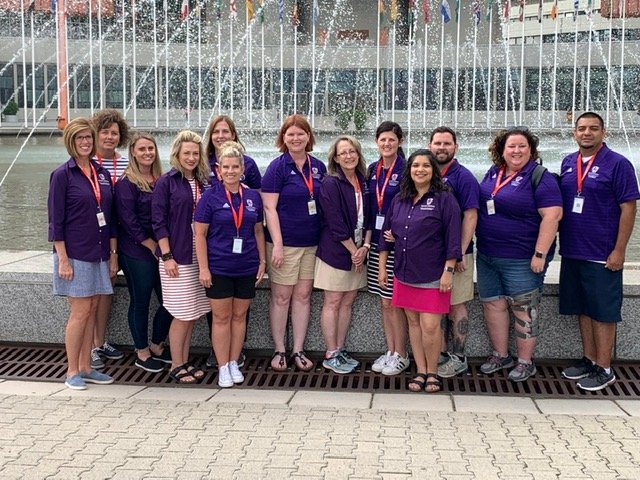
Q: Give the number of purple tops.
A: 12